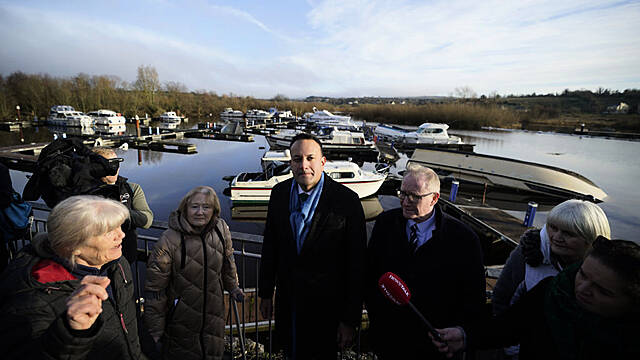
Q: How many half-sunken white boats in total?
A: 1